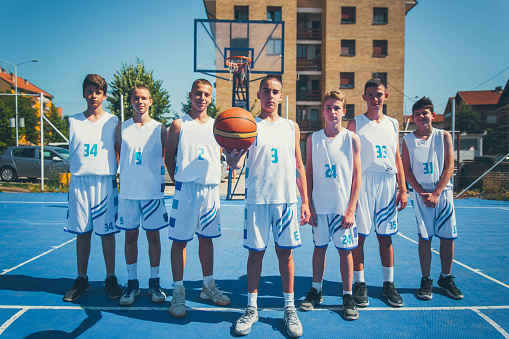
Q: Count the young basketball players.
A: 7